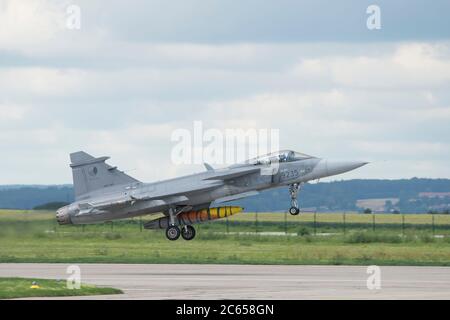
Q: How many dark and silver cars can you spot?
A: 0